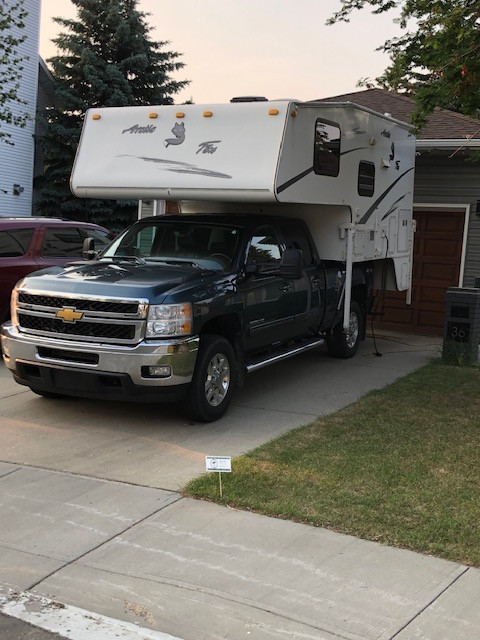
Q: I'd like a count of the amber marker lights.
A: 6